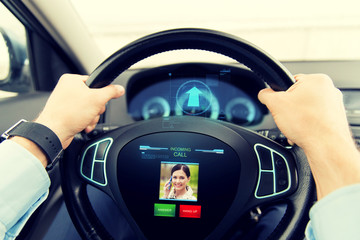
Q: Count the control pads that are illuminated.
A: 2